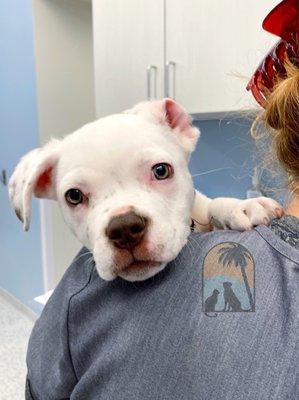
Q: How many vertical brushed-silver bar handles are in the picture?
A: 2